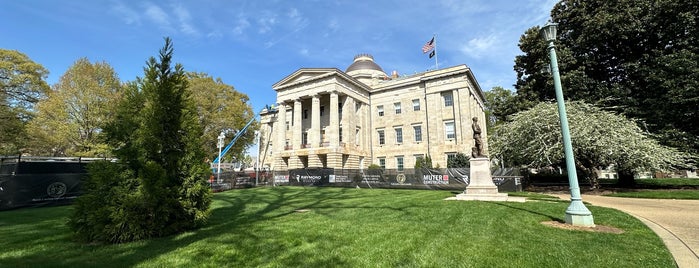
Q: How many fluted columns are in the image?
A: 4